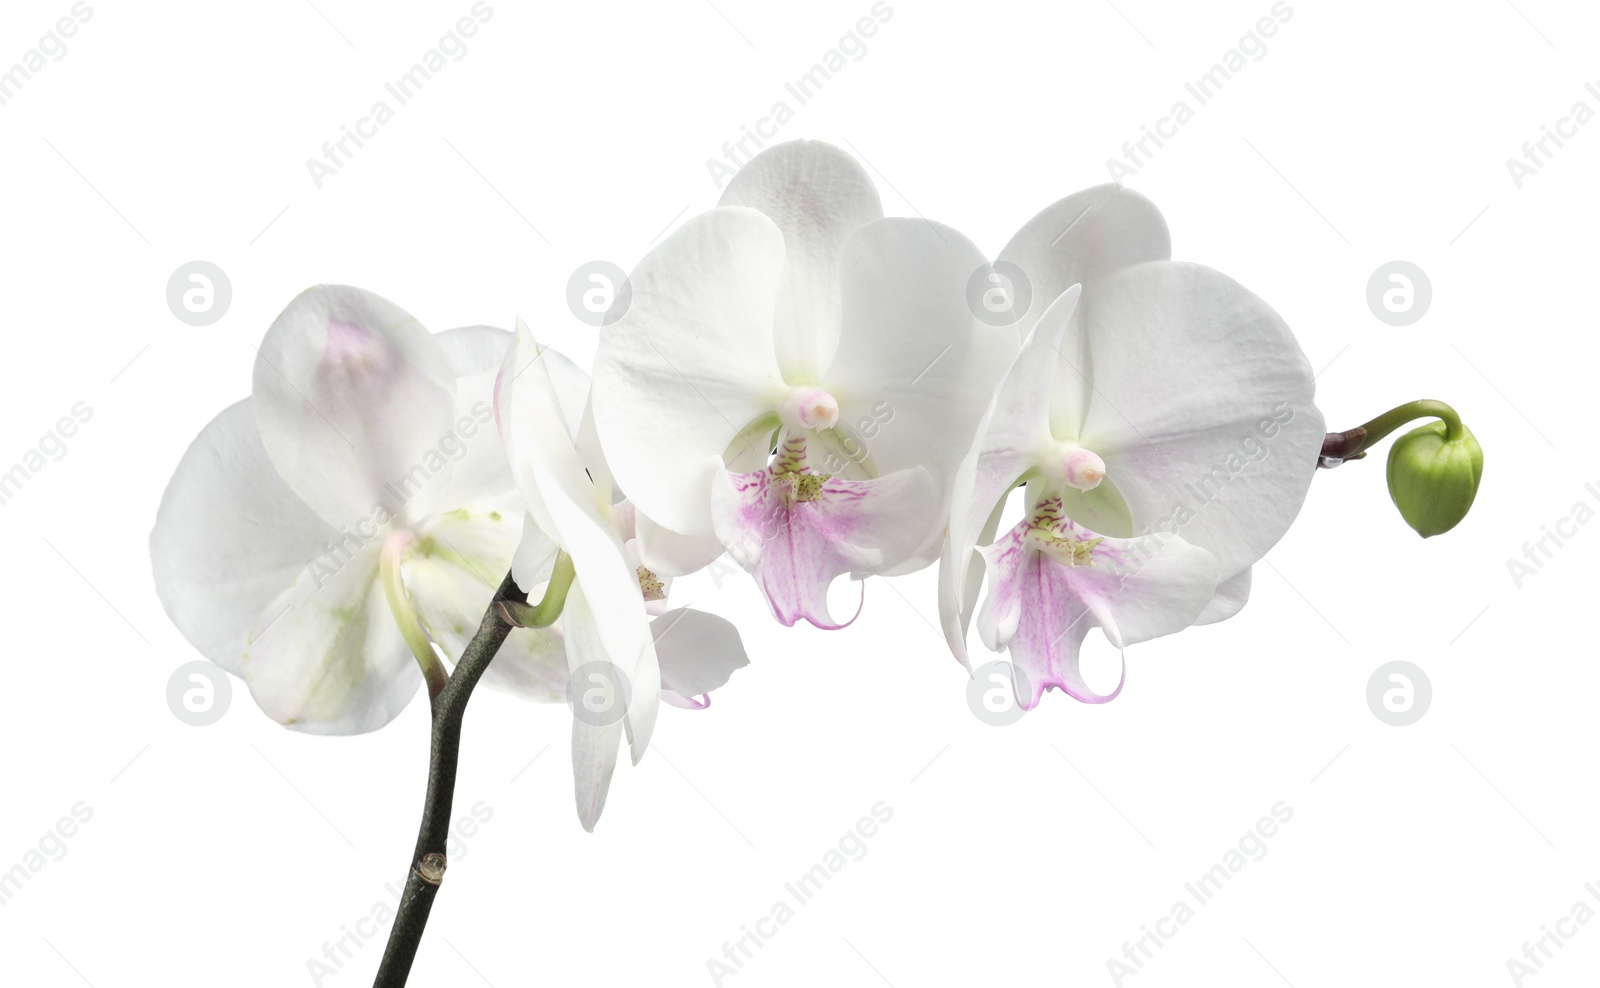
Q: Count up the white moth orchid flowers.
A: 4